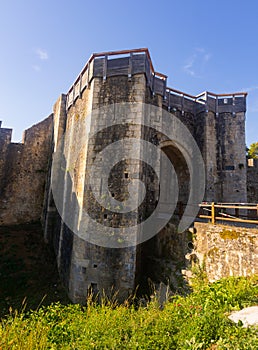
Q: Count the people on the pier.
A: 0